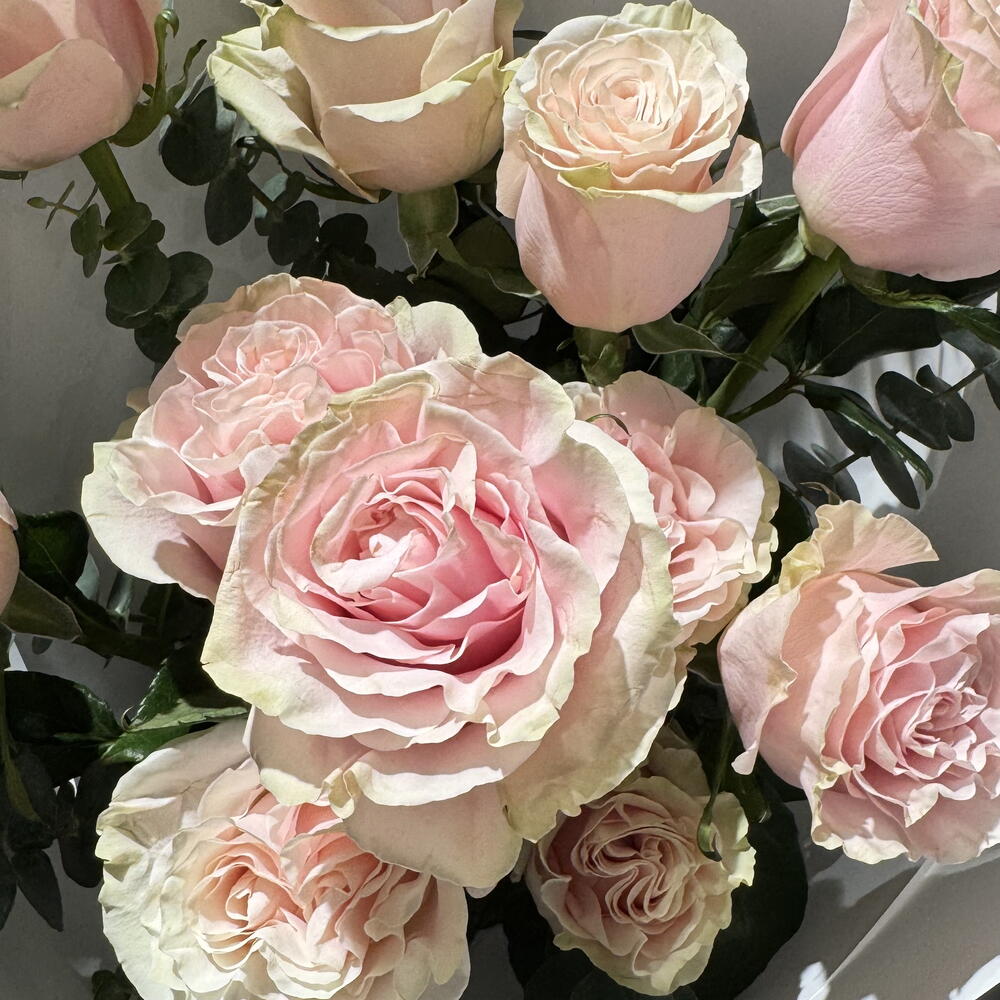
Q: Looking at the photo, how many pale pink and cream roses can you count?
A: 10